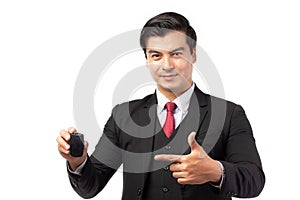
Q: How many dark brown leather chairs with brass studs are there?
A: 0